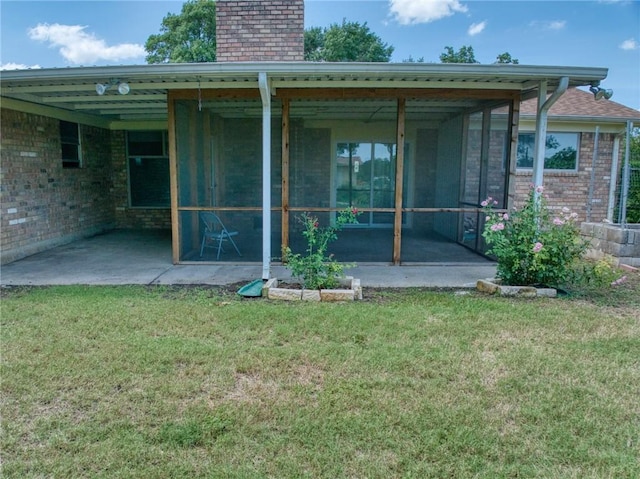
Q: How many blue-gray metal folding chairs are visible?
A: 1